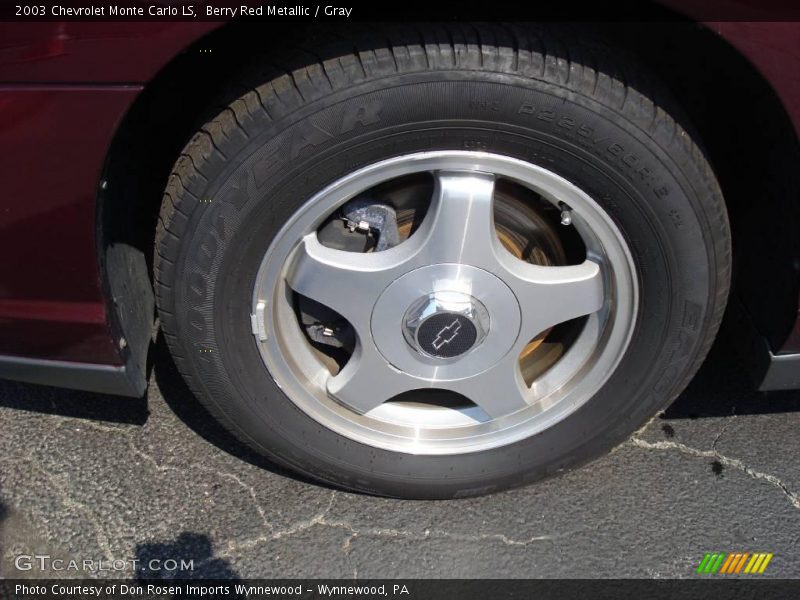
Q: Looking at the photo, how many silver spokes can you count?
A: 5